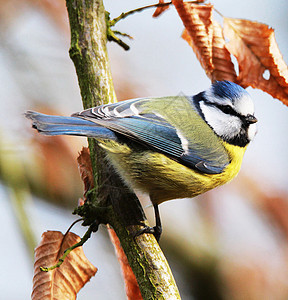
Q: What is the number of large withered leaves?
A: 3